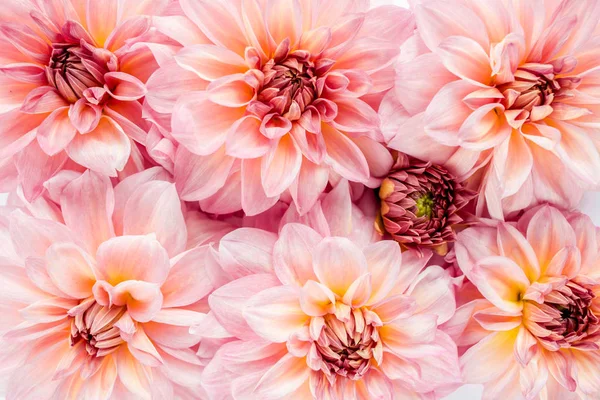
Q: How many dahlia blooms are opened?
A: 6